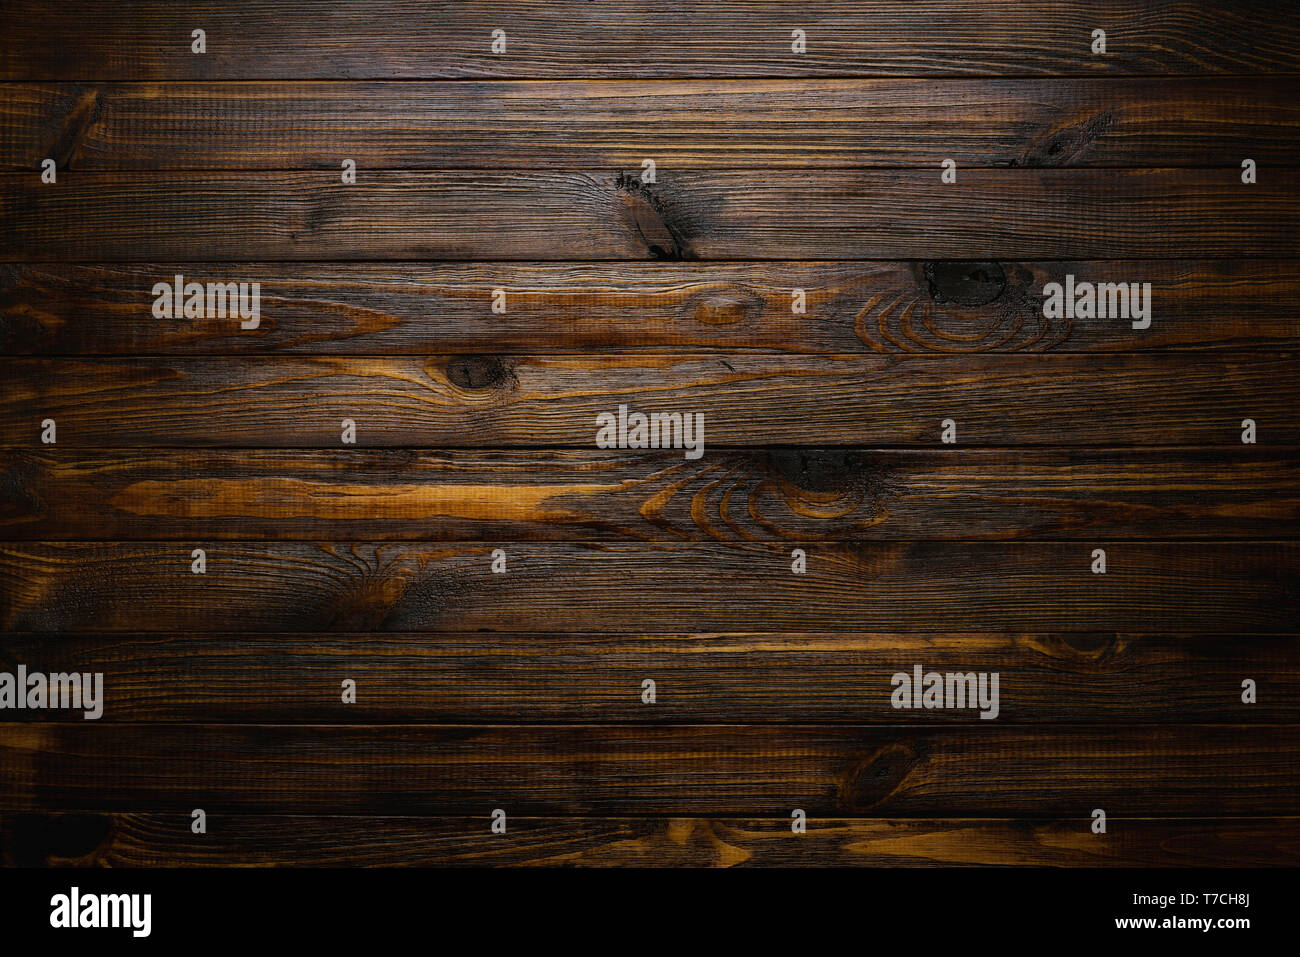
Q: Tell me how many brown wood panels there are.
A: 10